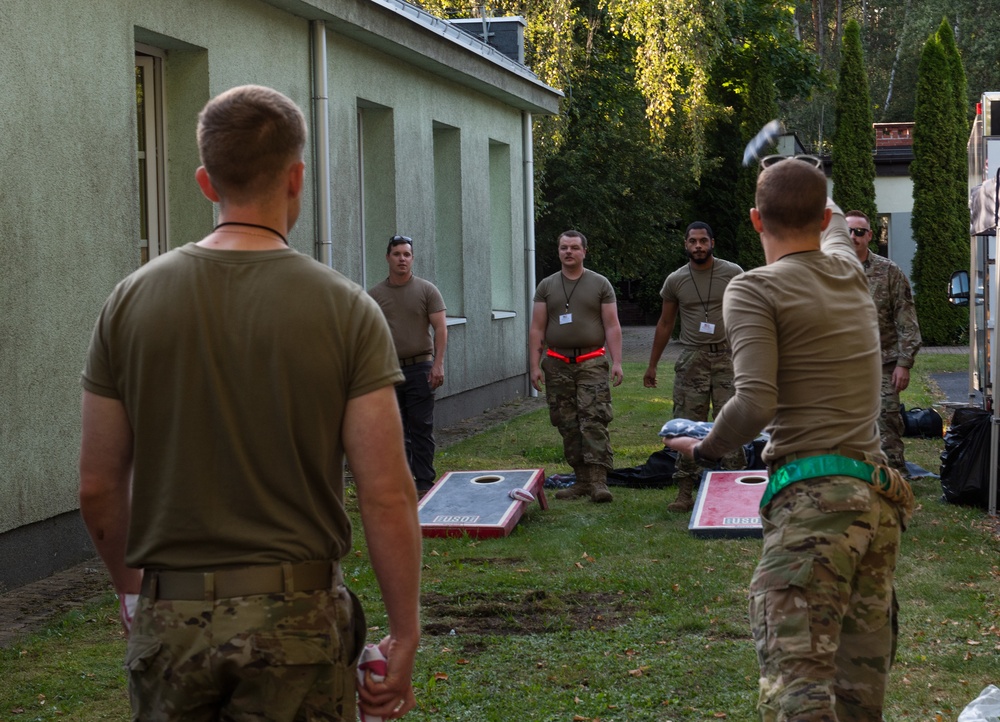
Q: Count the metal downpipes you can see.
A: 2